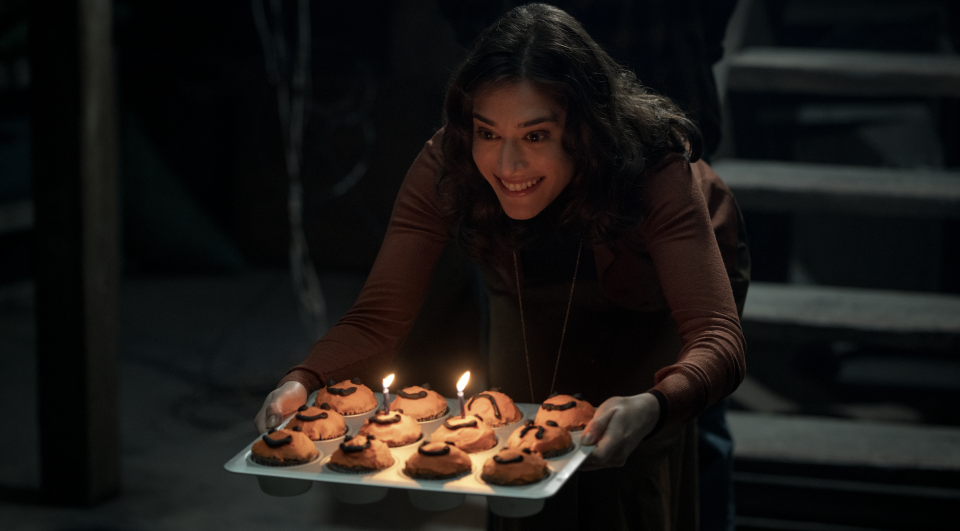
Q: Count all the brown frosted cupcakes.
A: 12